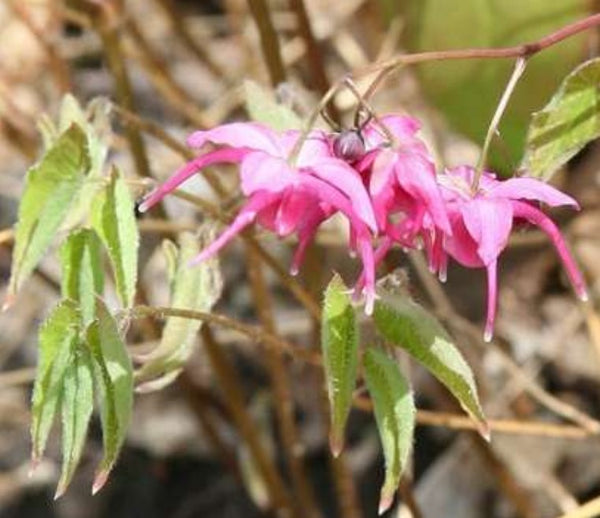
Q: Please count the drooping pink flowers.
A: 3